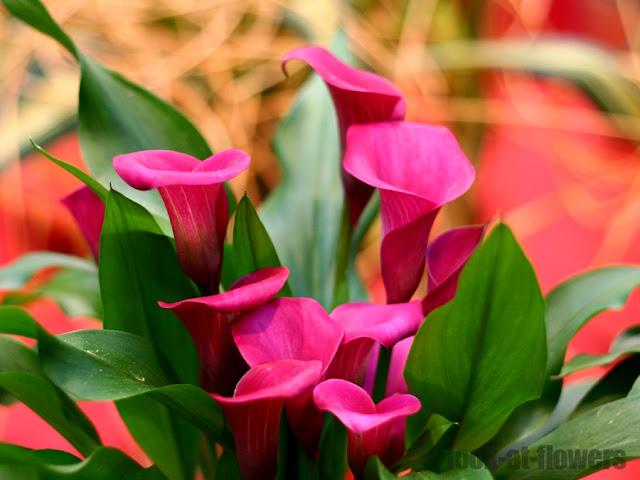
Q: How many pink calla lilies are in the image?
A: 11